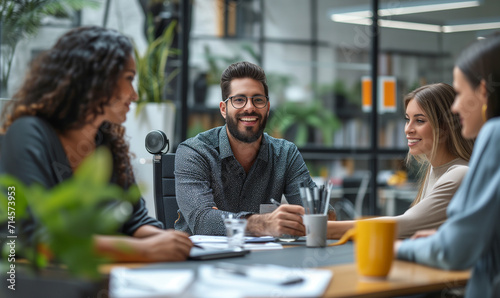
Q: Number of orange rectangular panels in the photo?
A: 2